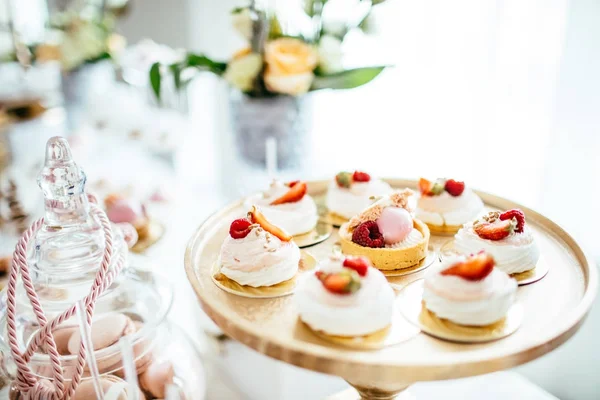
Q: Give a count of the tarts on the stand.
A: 8